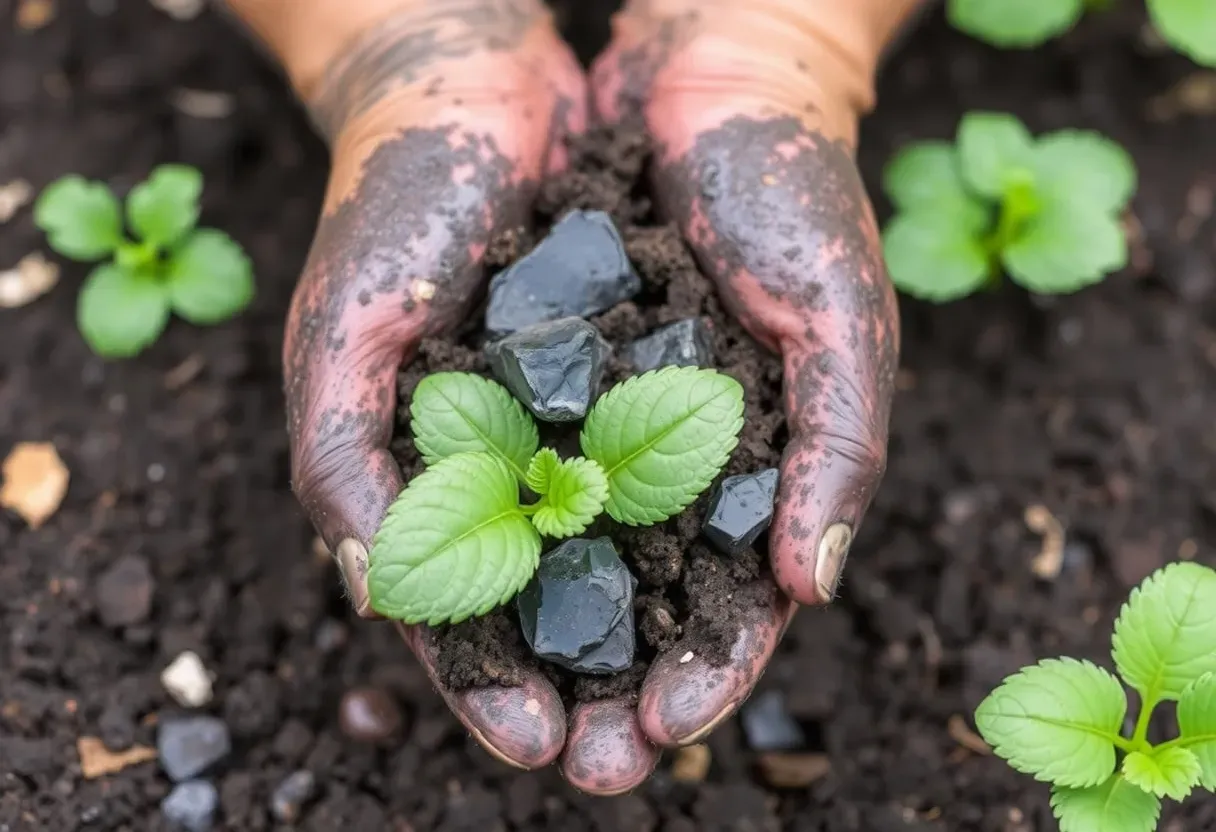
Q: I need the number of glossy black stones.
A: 5